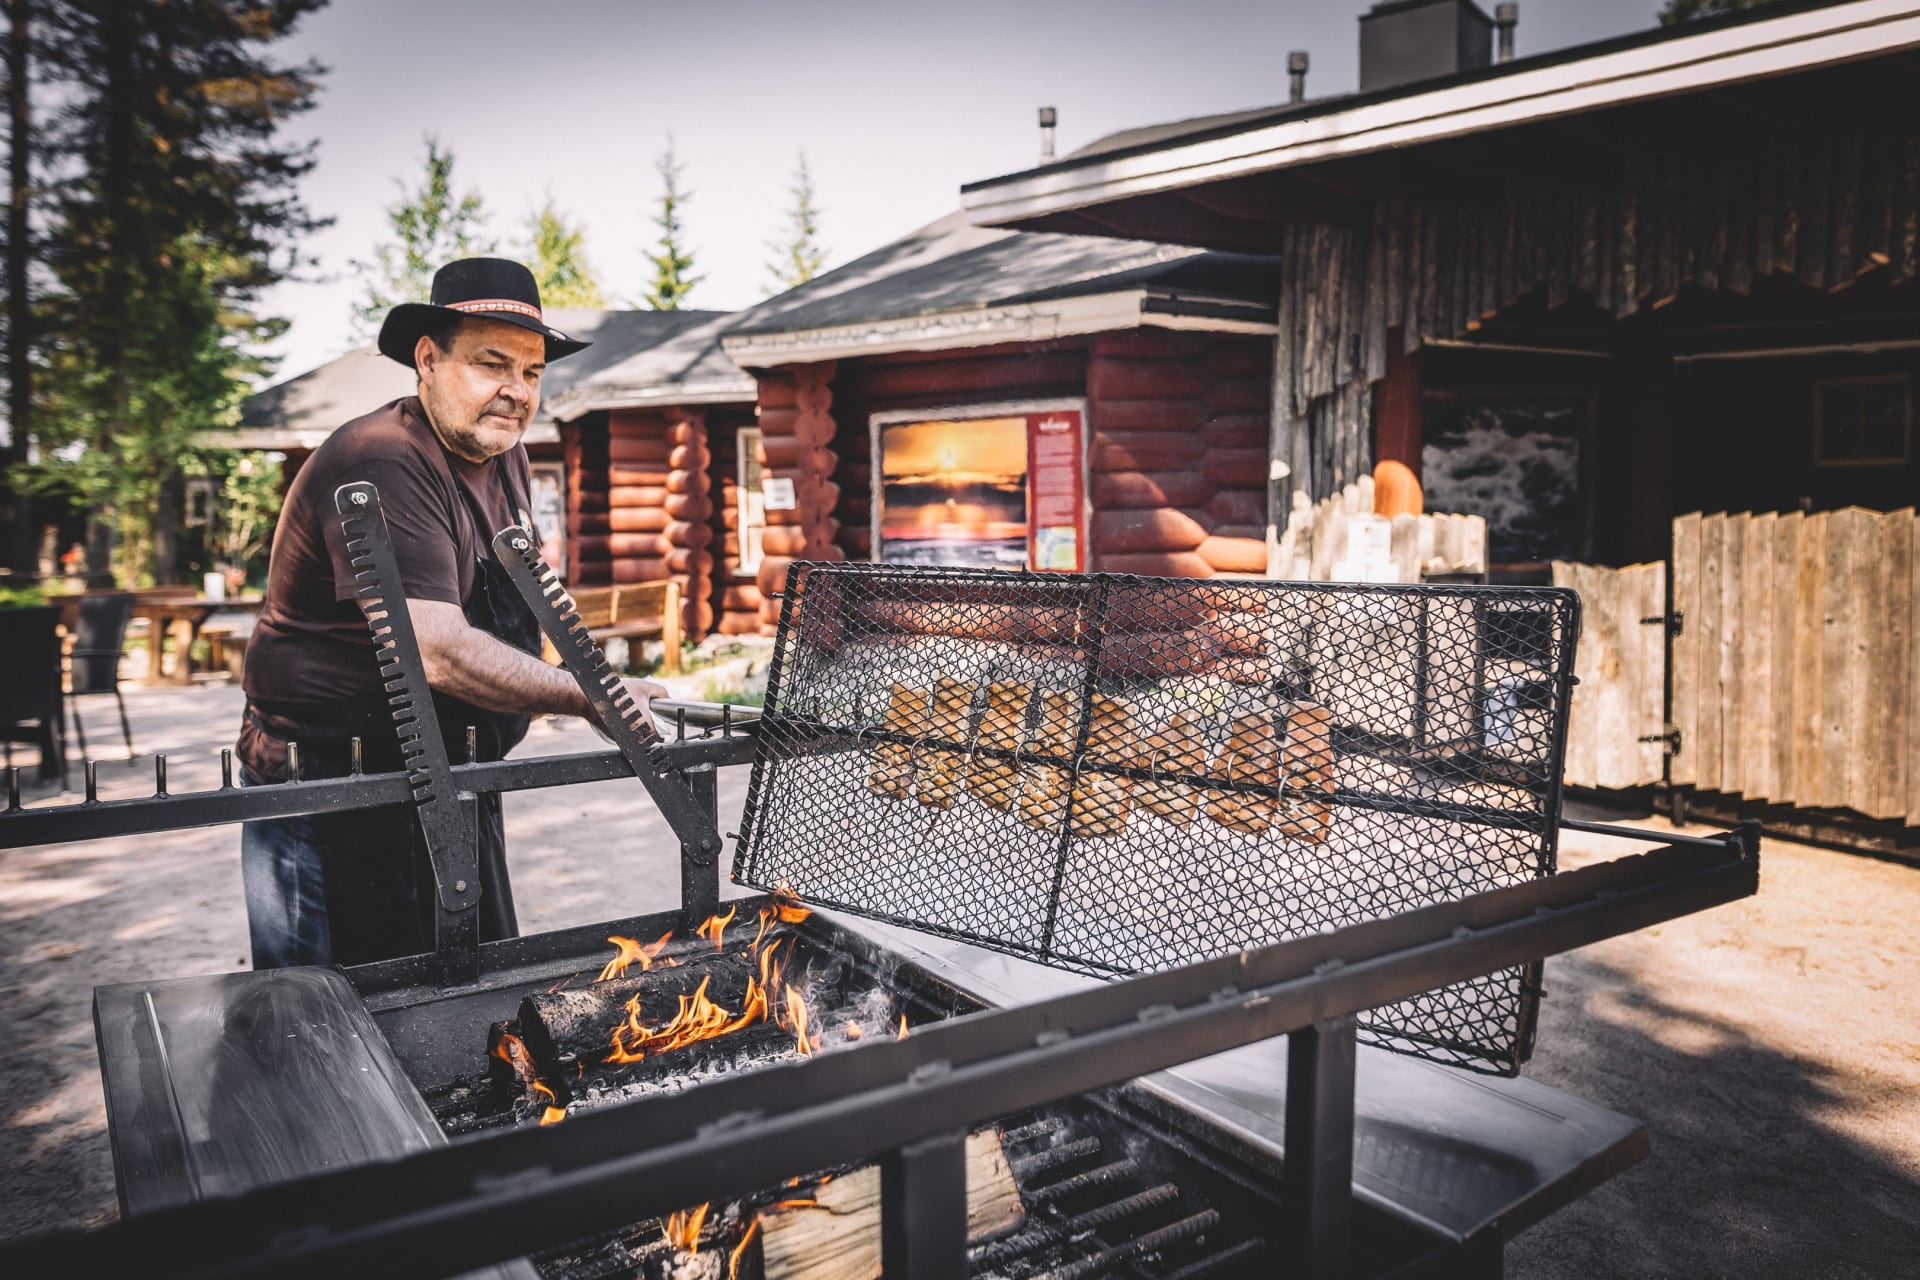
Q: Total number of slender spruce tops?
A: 2